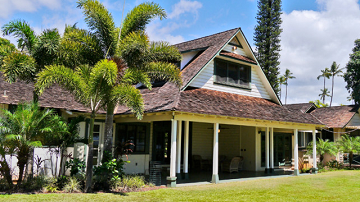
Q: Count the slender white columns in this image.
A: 8